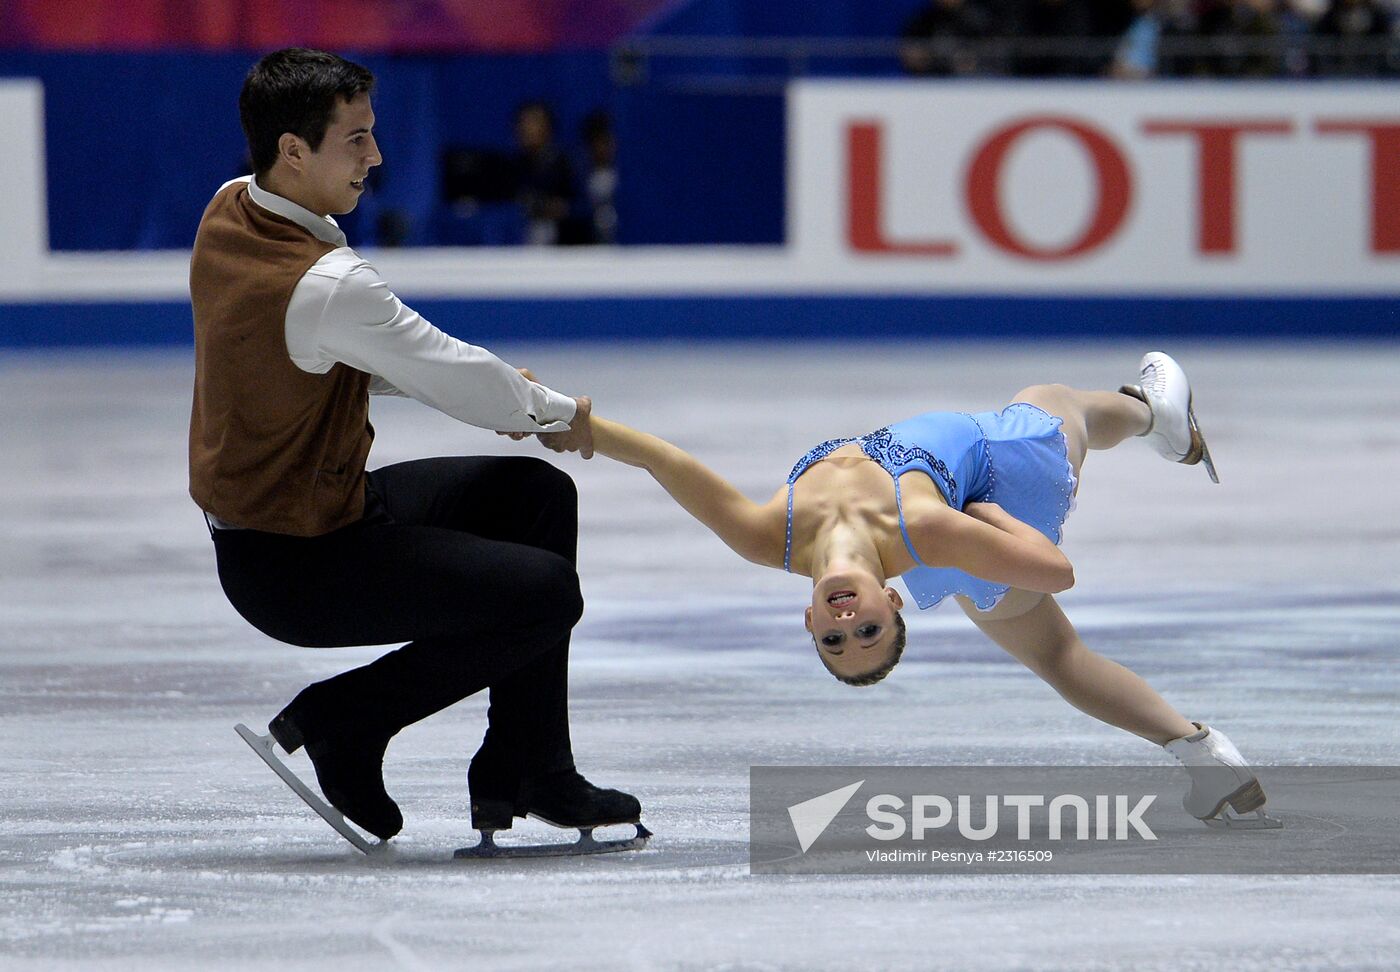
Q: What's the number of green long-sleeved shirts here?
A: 0